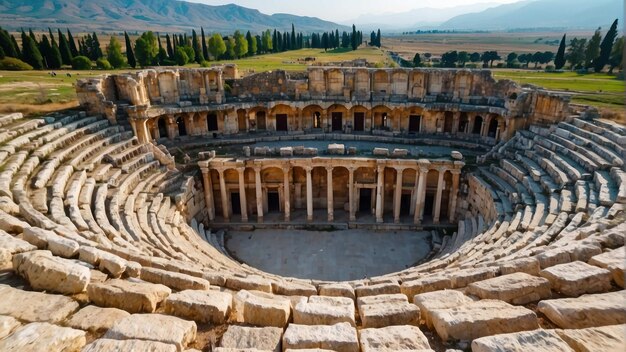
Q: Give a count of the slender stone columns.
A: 13